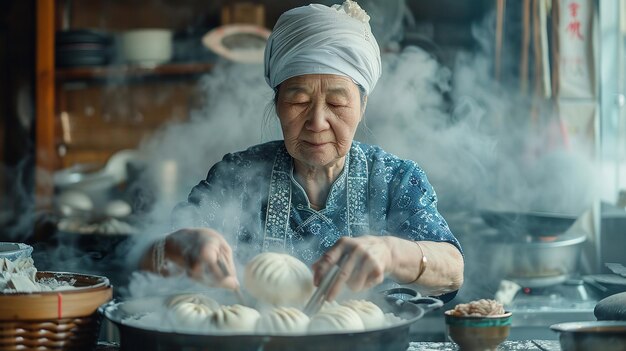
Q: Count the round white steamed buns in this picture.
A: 7